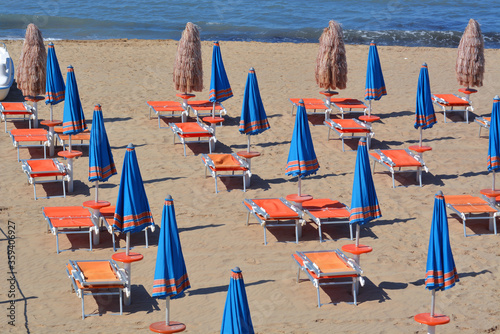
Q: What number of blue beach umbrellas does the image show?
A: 14